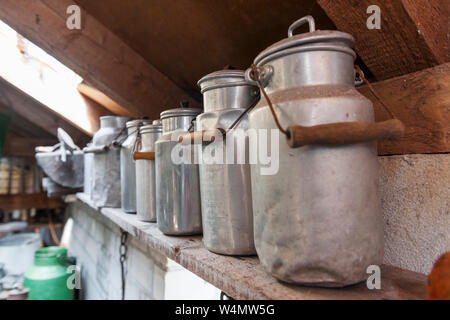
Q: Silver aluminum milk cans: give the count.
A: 6